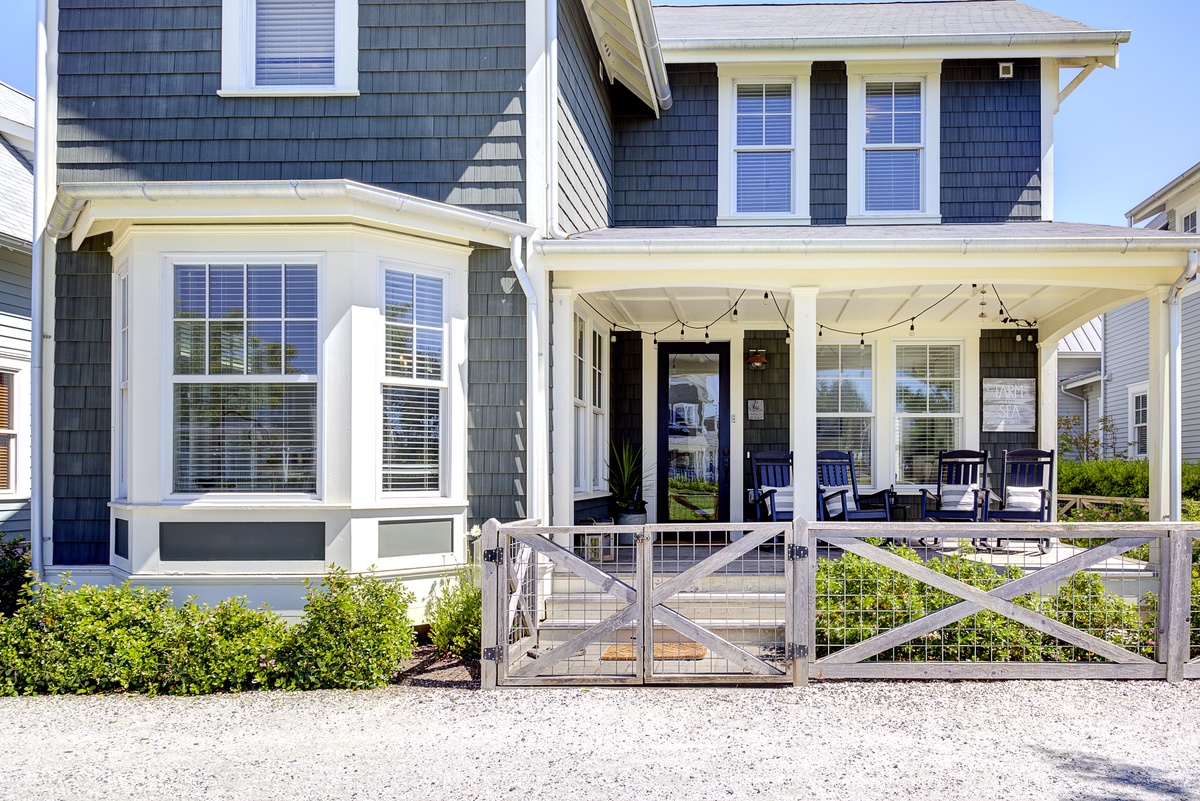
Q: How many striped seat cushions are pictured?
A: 4